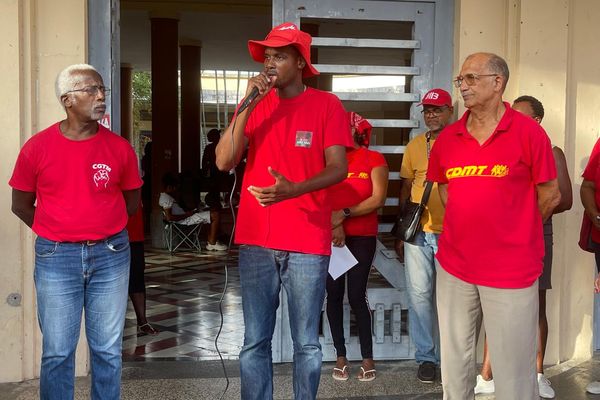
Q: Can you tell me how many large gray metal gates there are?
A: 1